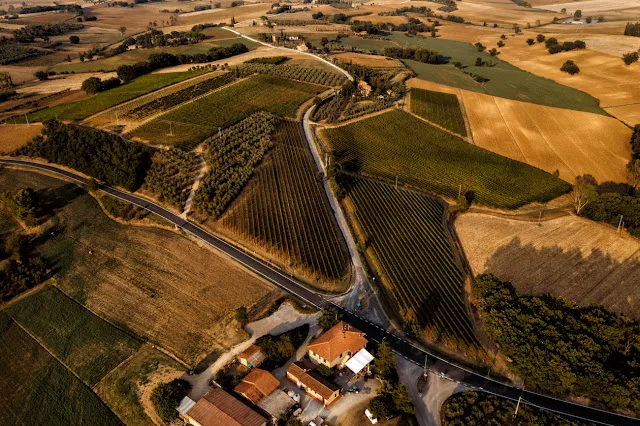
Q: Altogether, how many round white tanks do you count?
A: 2